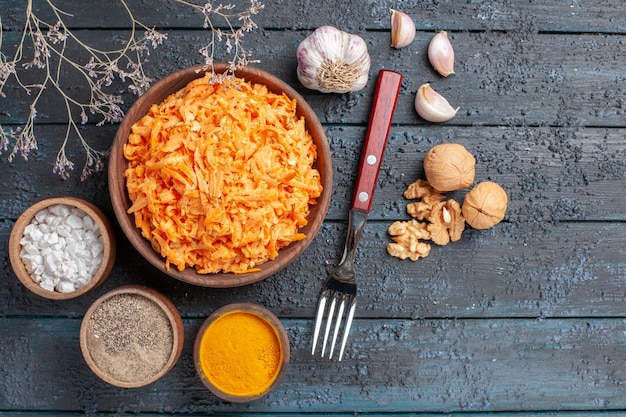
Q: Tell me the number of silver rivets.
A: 2